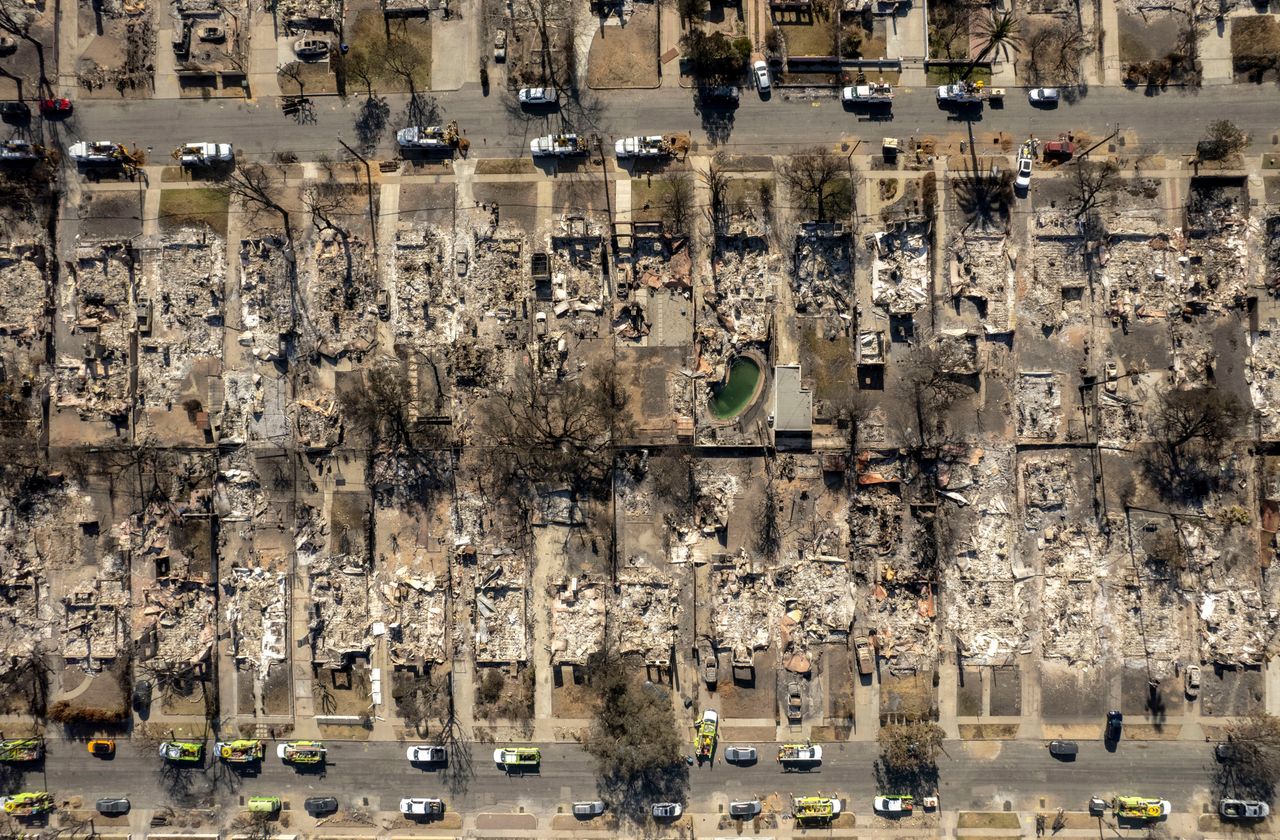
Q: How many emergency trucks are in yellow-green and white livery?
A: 11